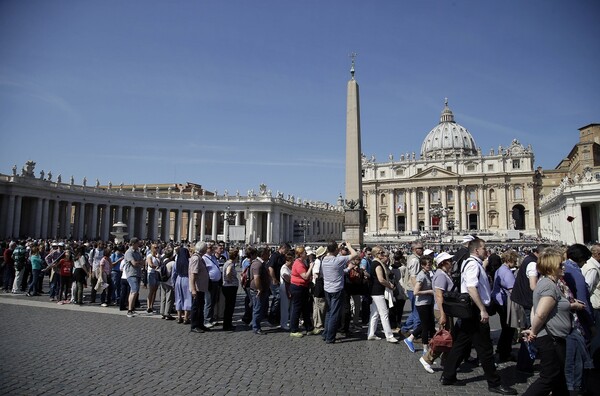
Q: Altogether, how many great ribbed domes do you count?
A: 1